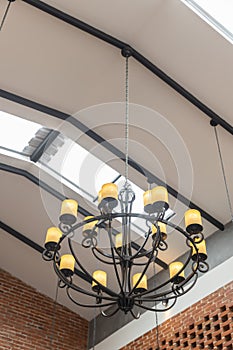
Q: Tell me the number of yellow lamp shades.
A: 15